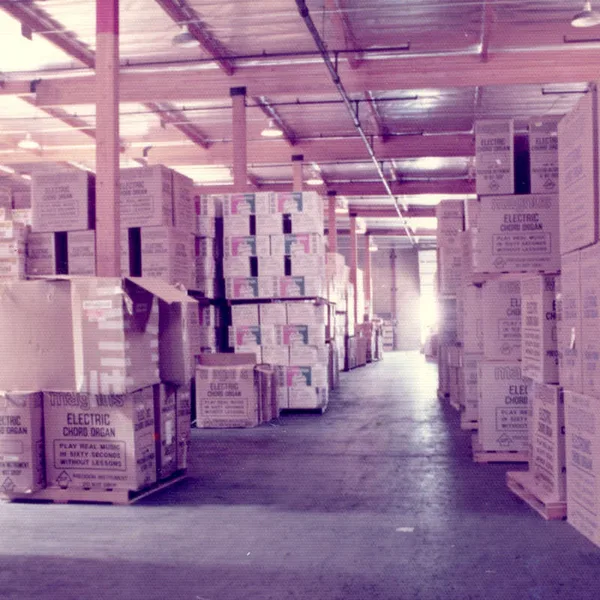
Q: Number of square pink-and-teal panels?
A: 9